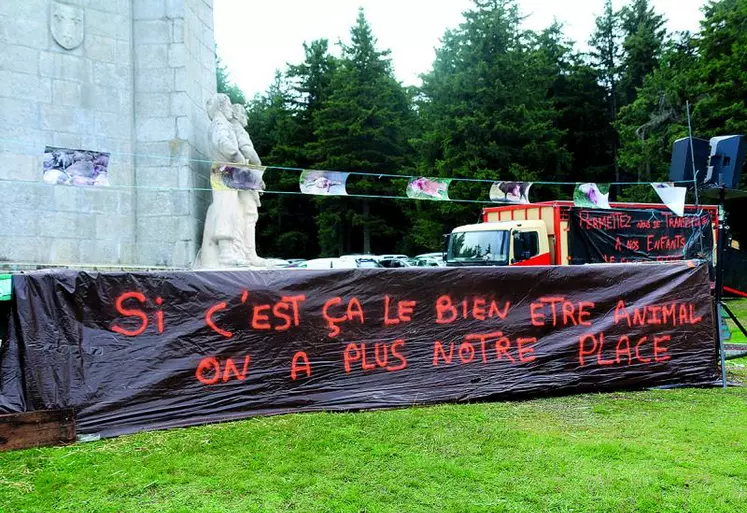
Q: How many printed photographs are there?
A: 7